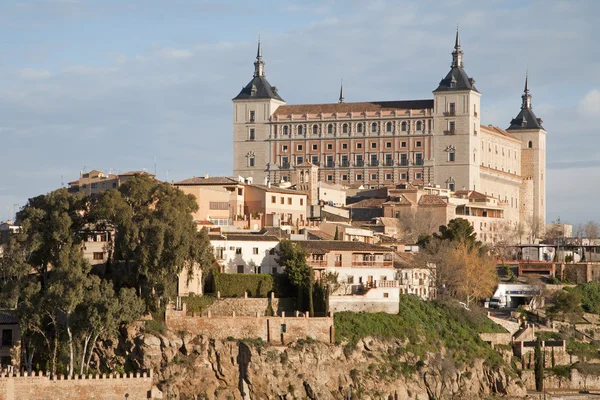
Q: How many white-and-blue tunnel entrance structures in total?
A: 1